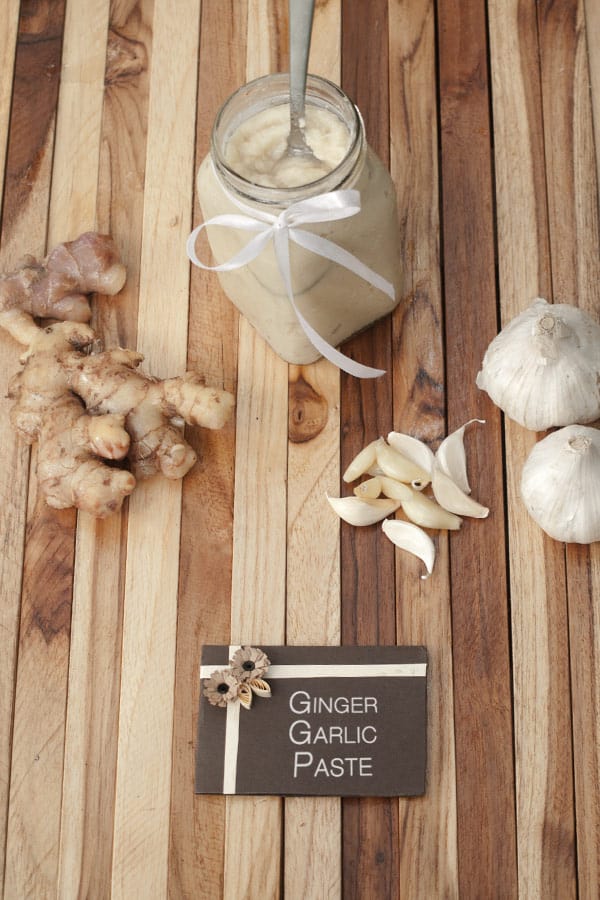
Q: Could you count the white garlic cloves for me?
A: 5